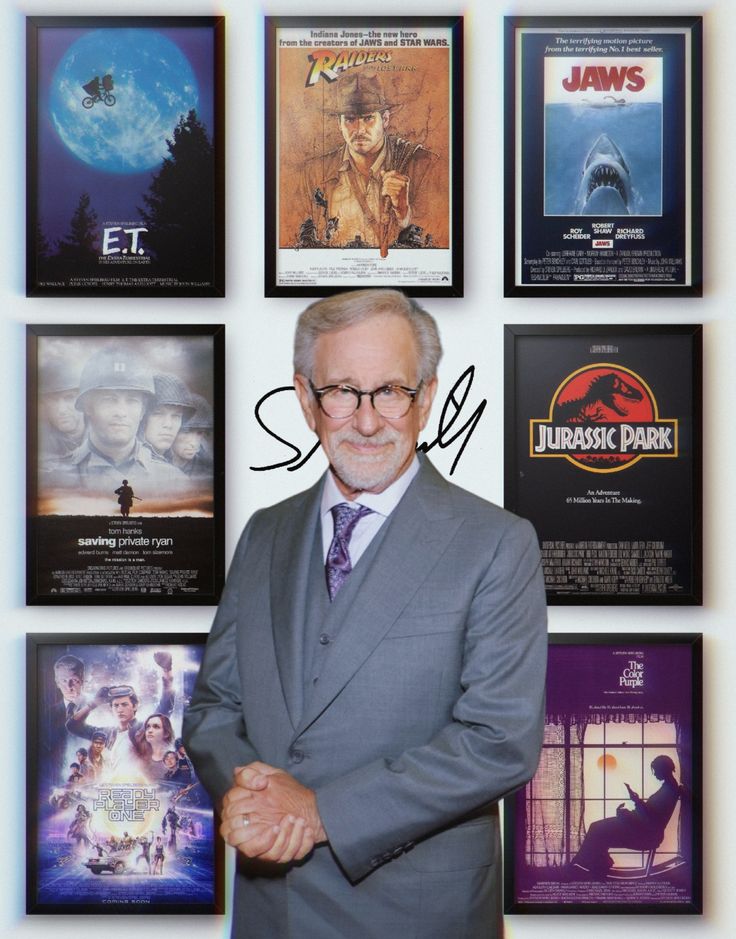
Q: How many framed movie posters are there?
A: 7